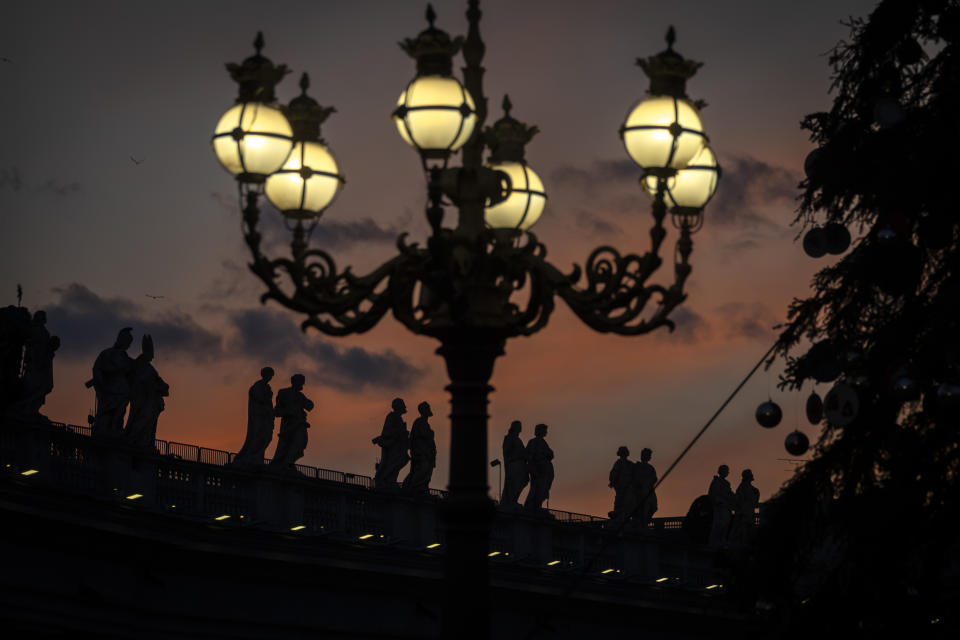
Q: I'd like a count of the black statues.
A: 13